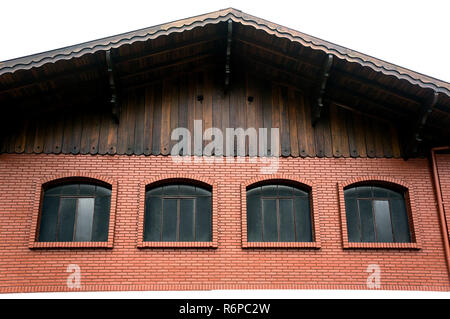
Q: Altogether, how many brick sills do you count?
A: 4